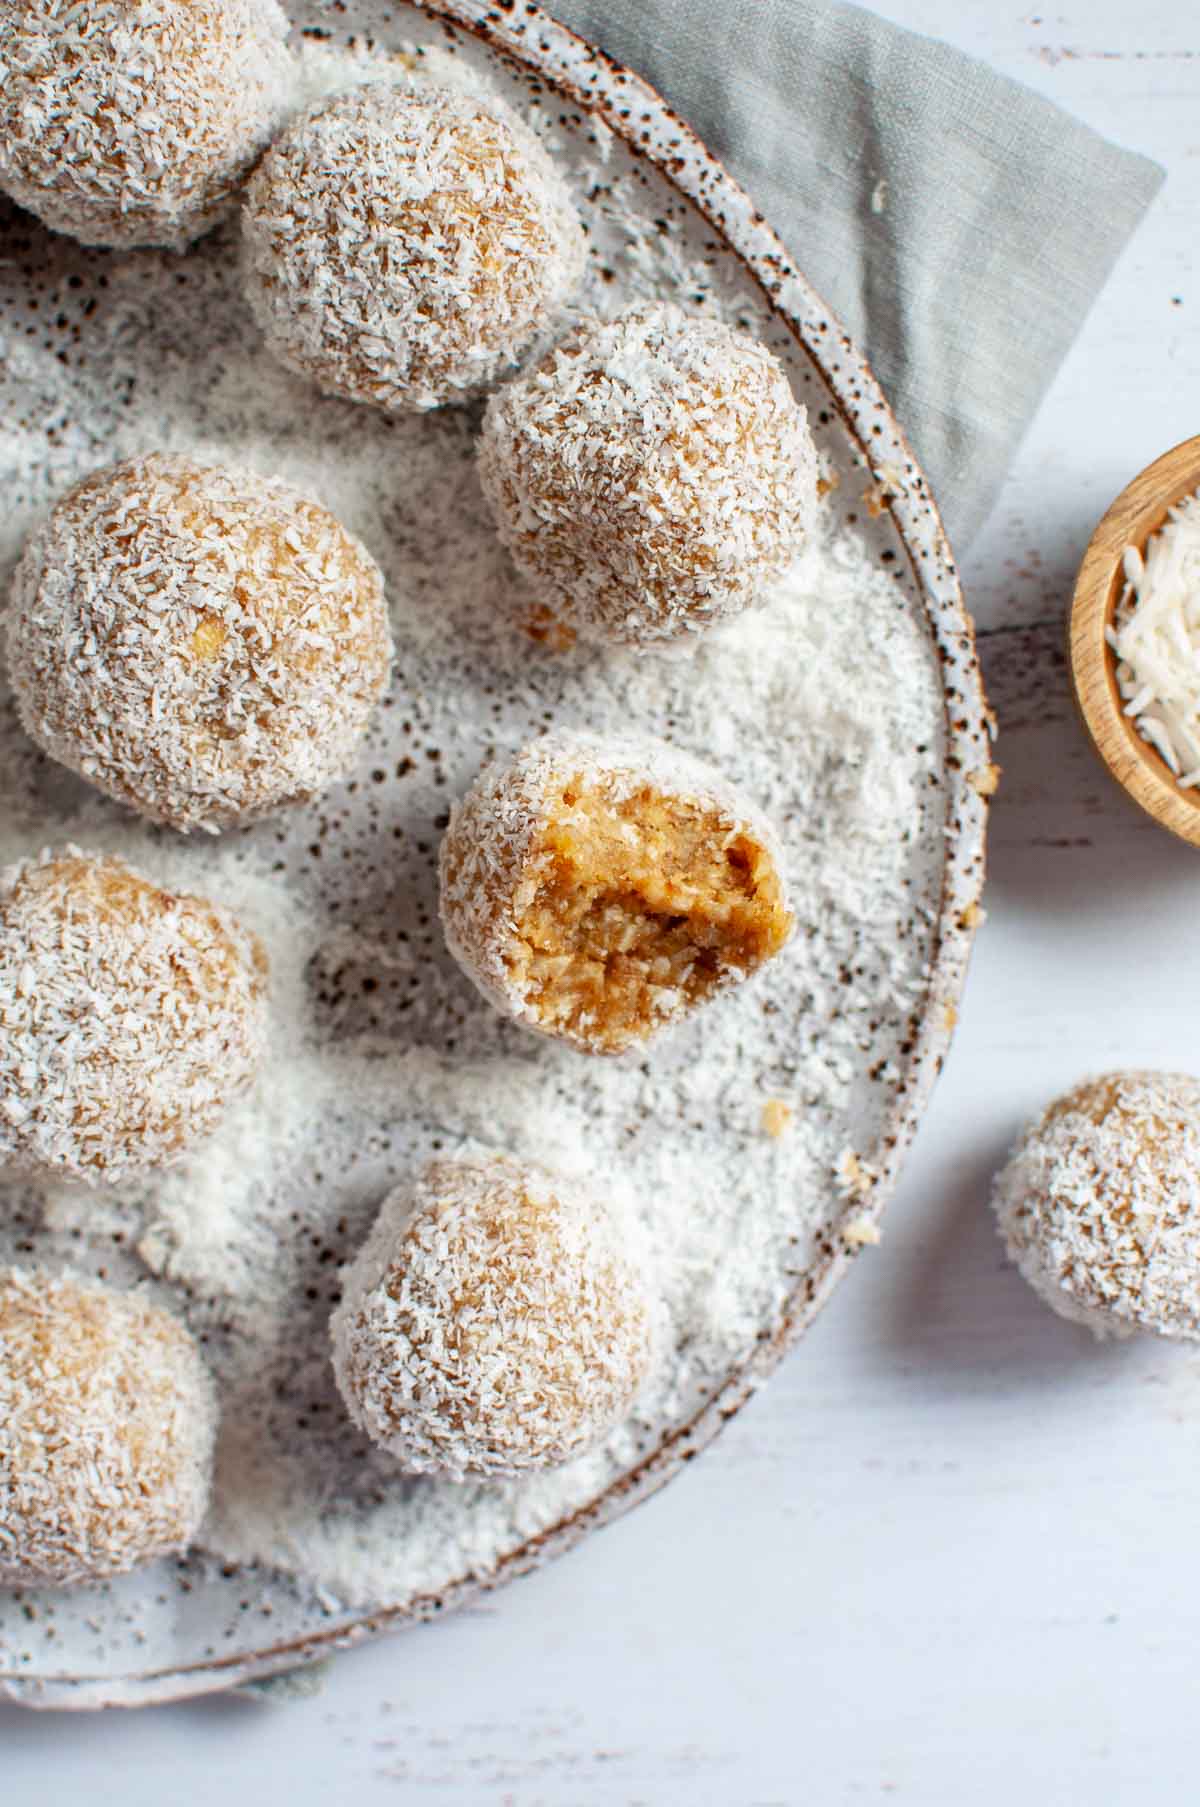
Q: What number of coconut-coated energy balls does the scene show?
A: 9